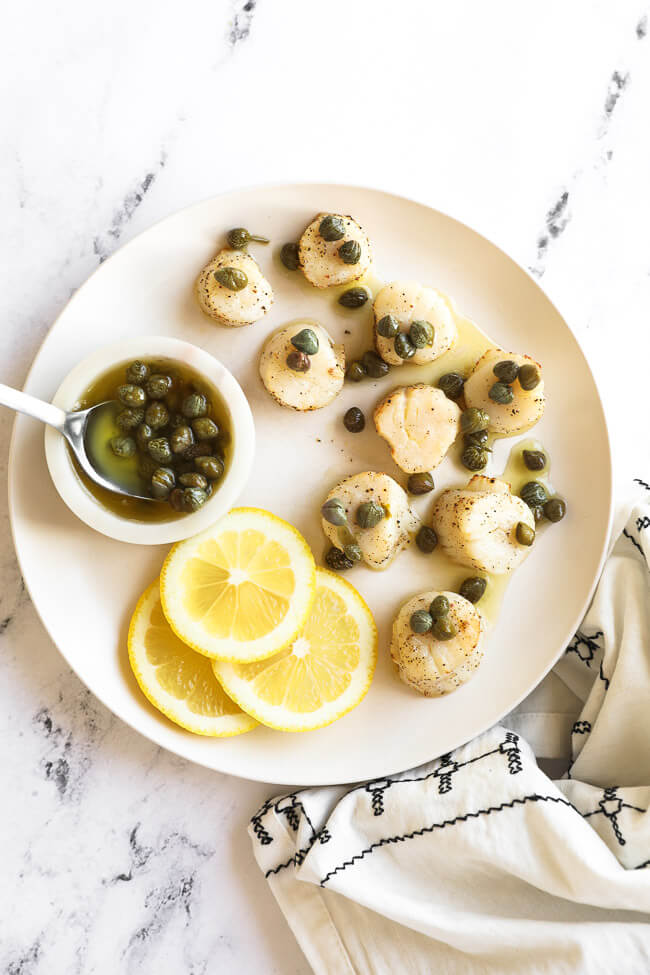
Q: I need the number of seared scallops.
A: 9